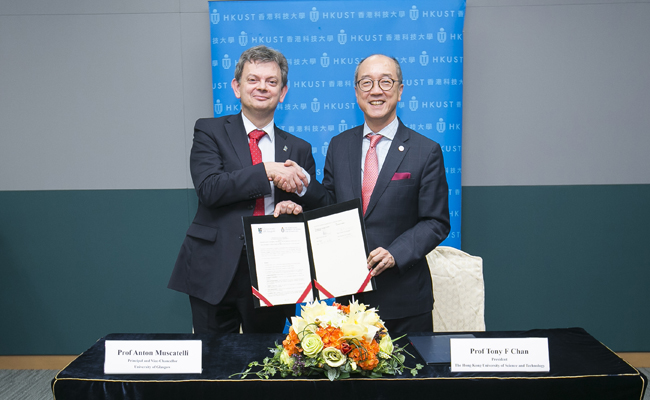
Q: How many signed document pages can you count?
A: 2